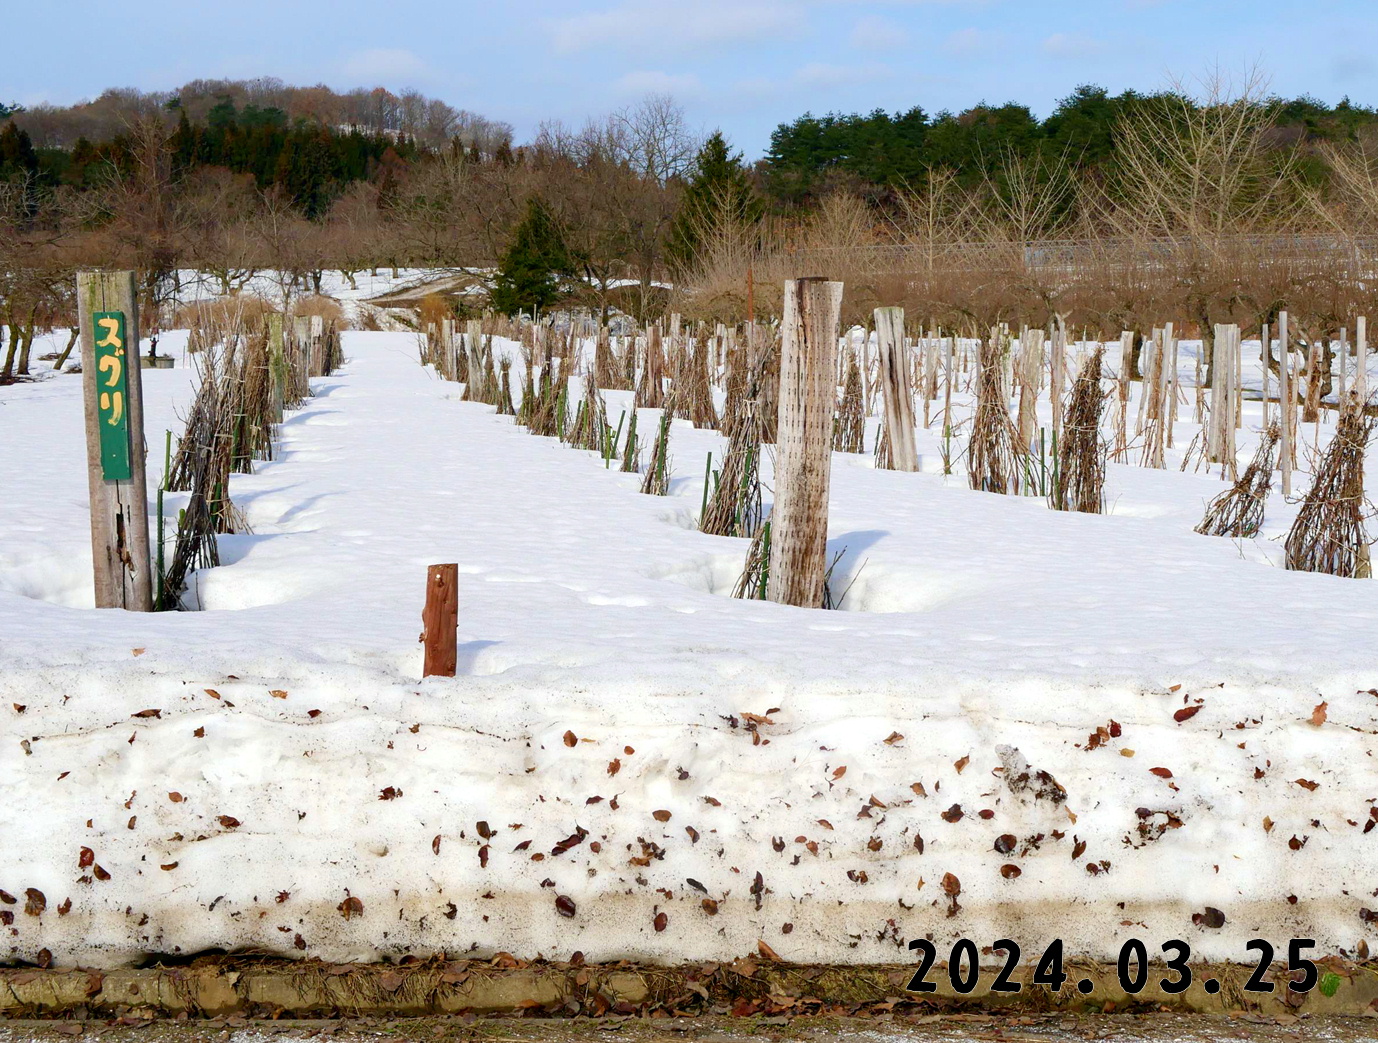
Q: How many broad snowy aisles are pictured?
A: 1